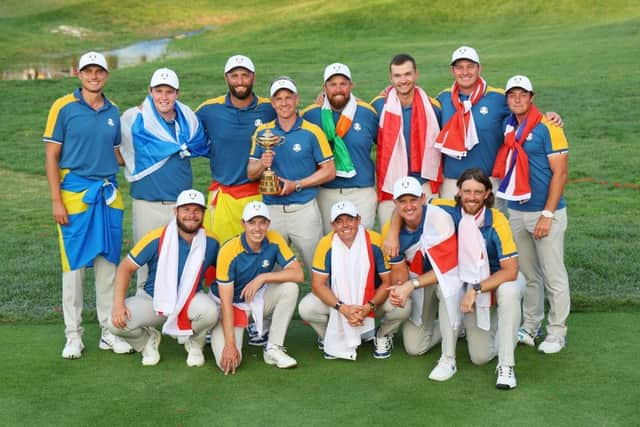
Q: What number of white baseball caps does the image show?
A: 11